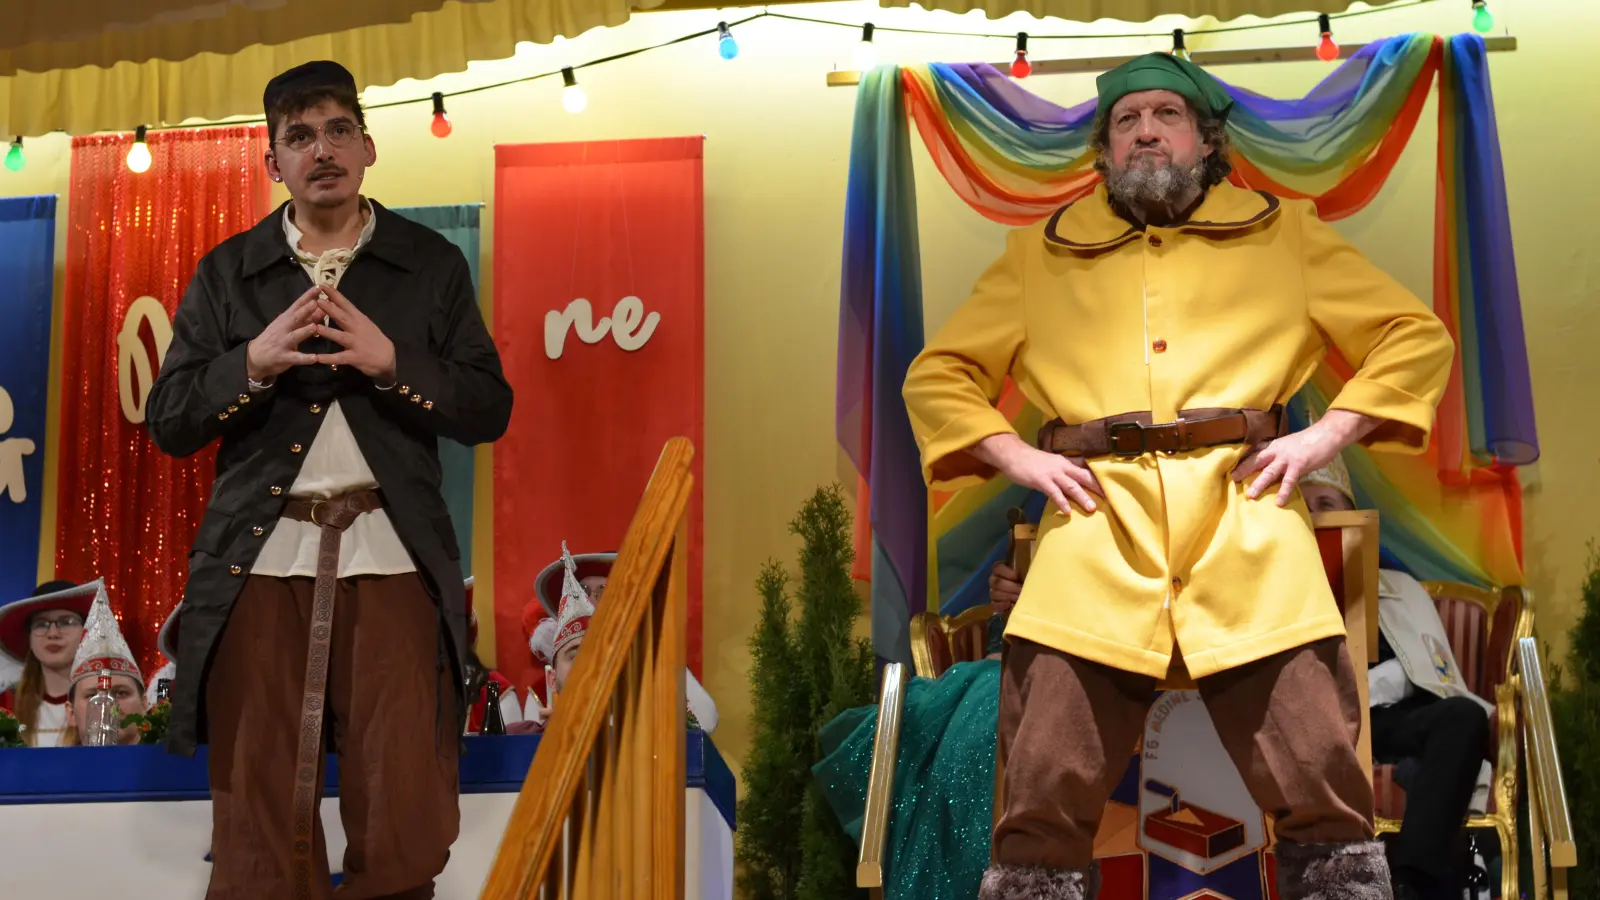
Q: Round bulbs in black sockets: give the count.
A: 10